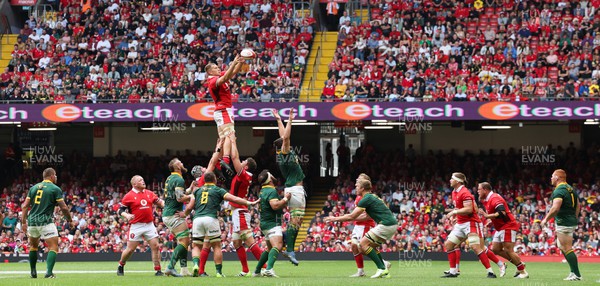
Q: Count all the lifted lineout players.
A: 1